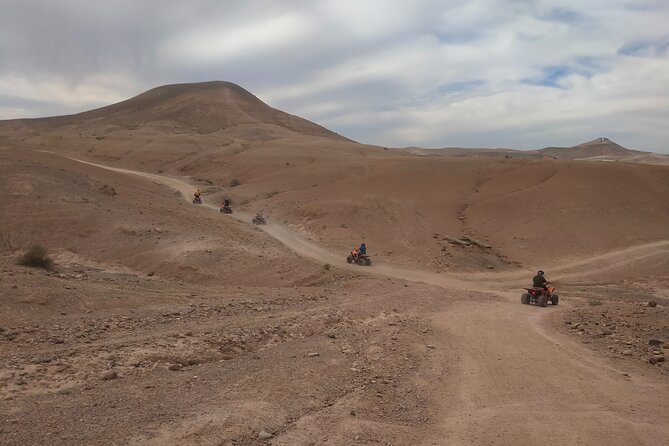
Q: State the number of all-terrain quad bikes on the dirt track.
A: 5